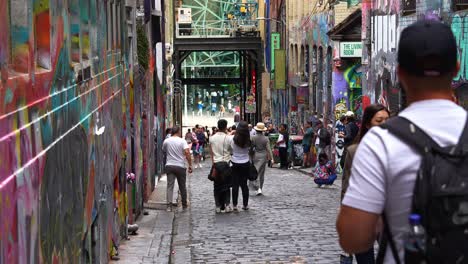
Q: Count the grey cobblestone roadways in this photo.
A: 1